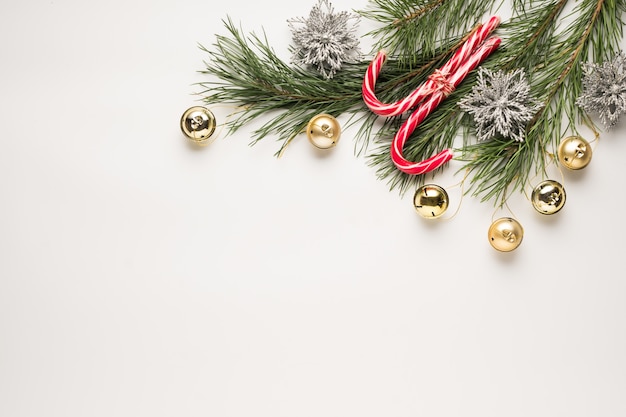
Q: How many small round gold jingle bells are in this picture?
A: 6